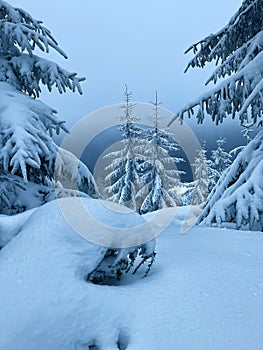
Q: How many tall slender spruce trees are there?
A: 2